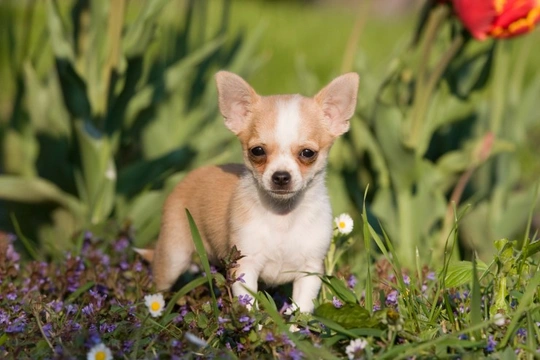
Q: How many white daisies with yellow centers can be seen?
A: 3